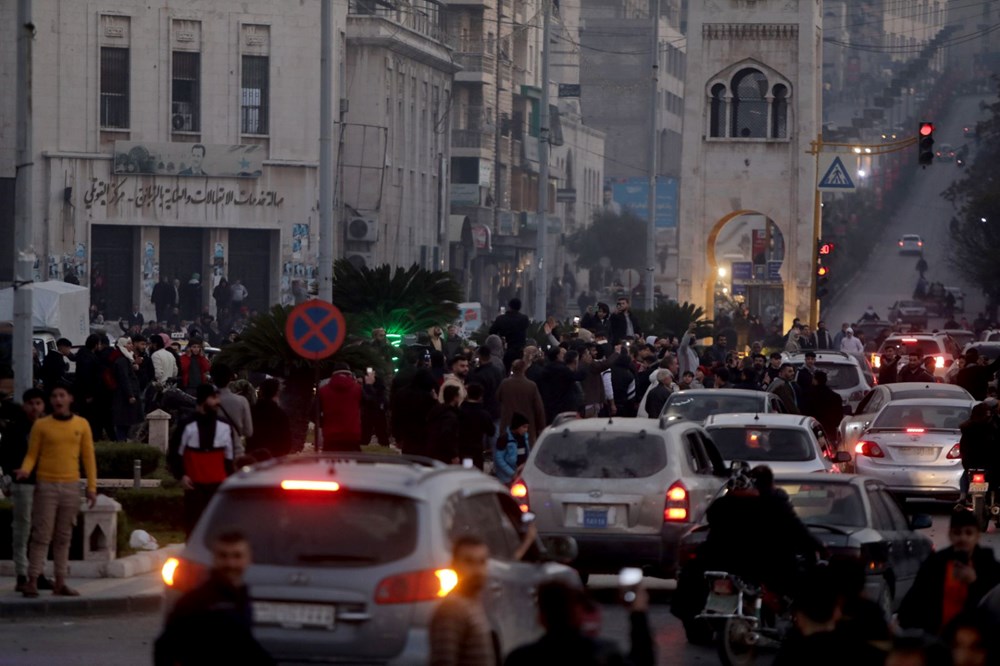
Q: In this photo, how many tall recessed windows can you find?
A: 3